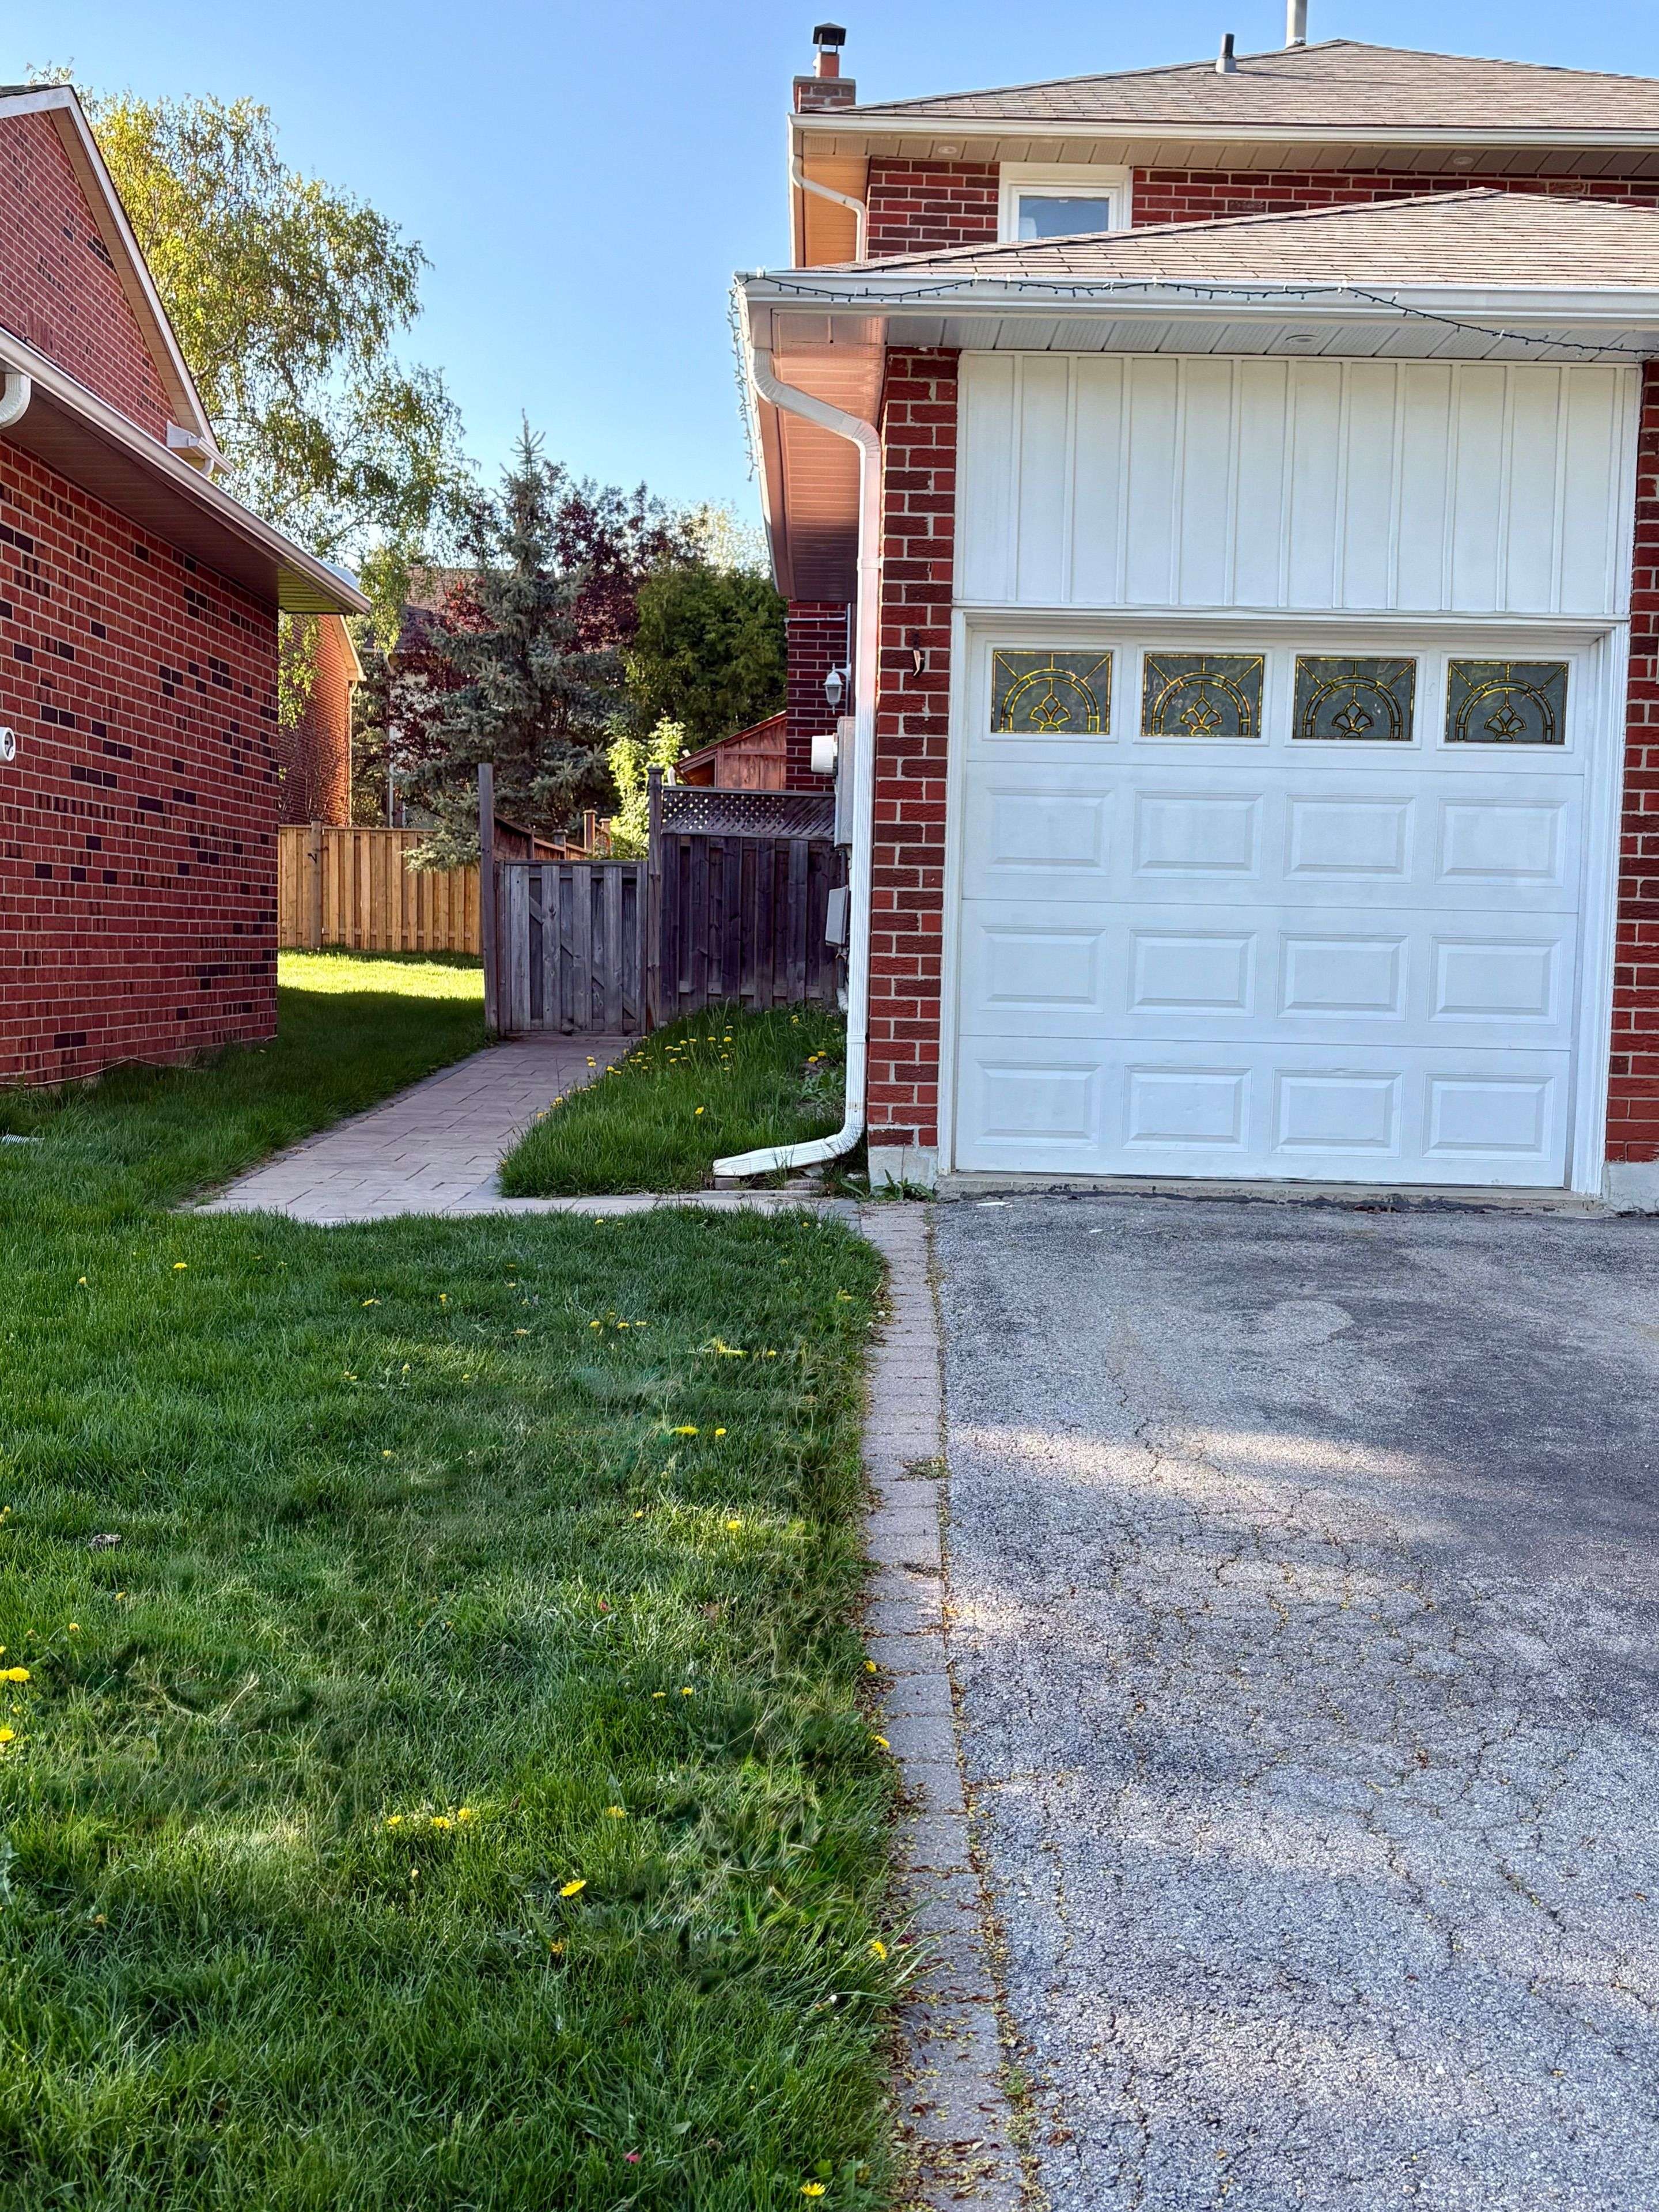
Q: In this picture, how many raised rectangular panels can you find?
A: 12